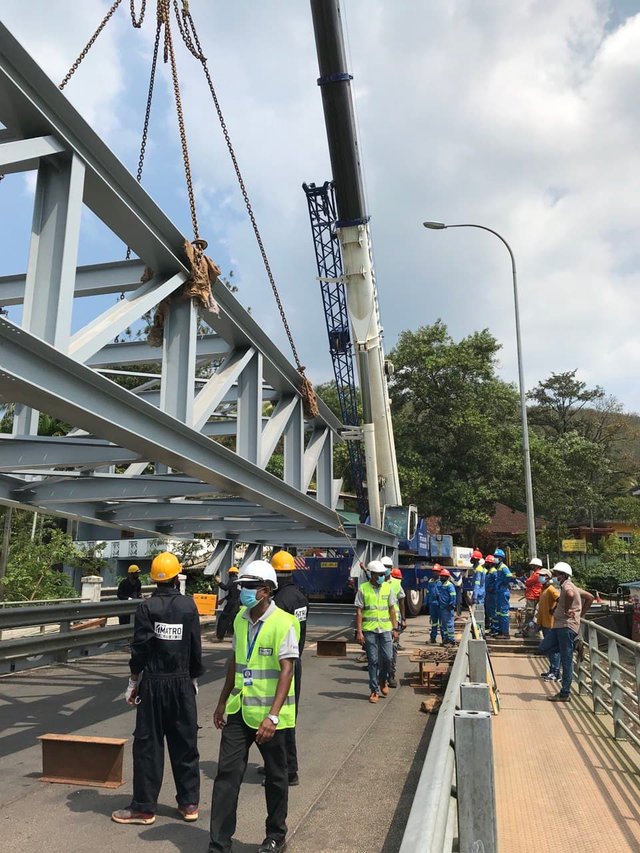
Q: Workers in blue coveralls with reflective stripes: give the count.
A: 5